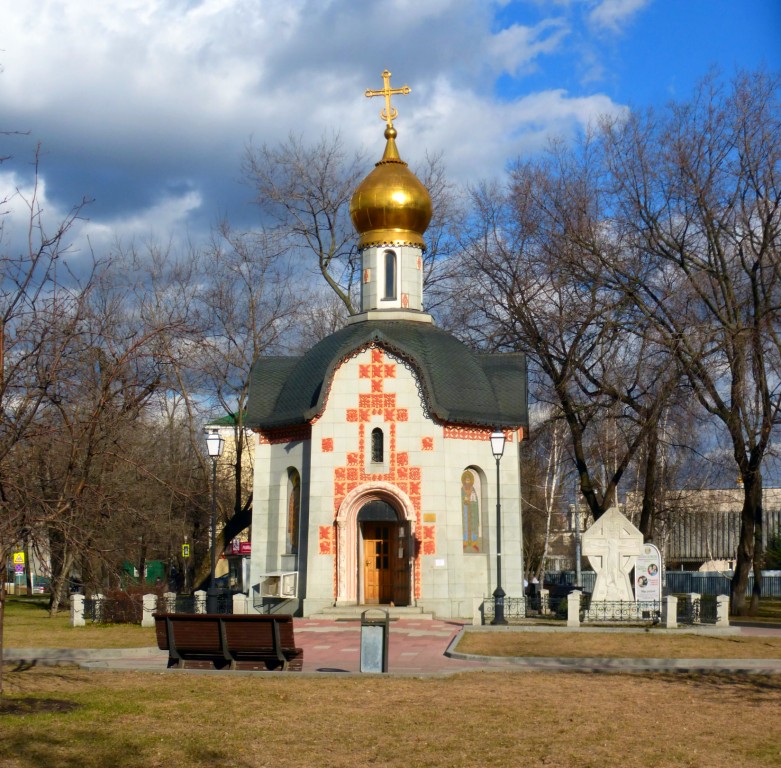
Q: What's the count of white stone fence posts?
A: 12